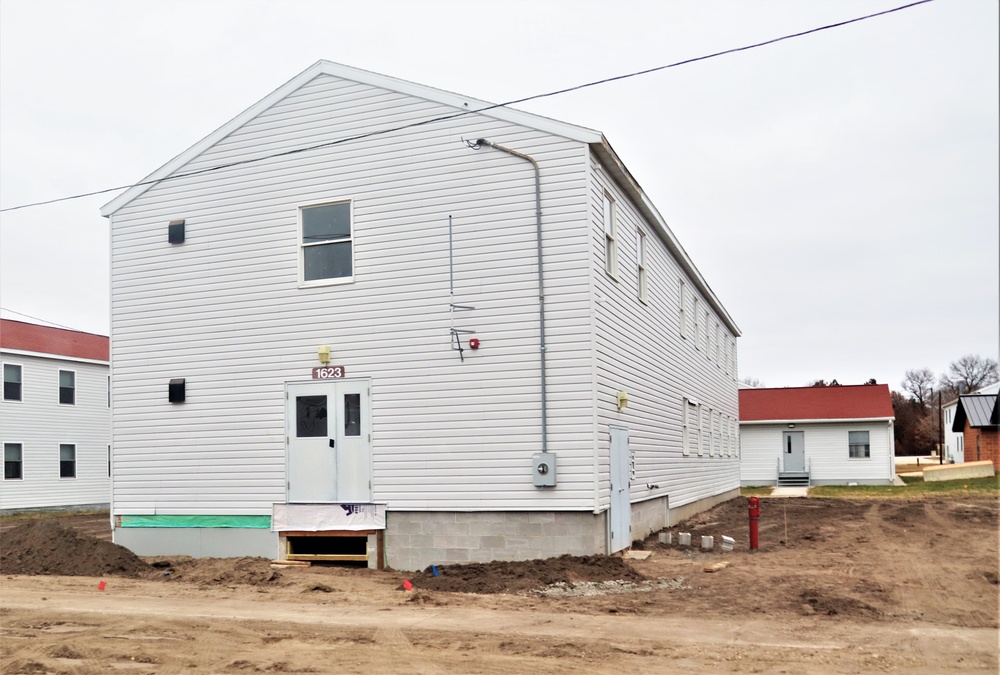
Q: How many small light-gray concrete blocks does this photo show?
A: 4